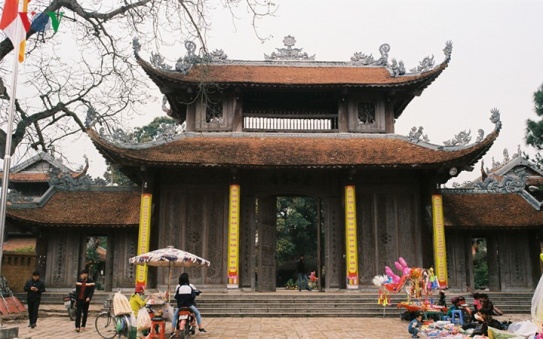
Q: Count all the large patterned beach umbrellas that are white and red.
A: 1